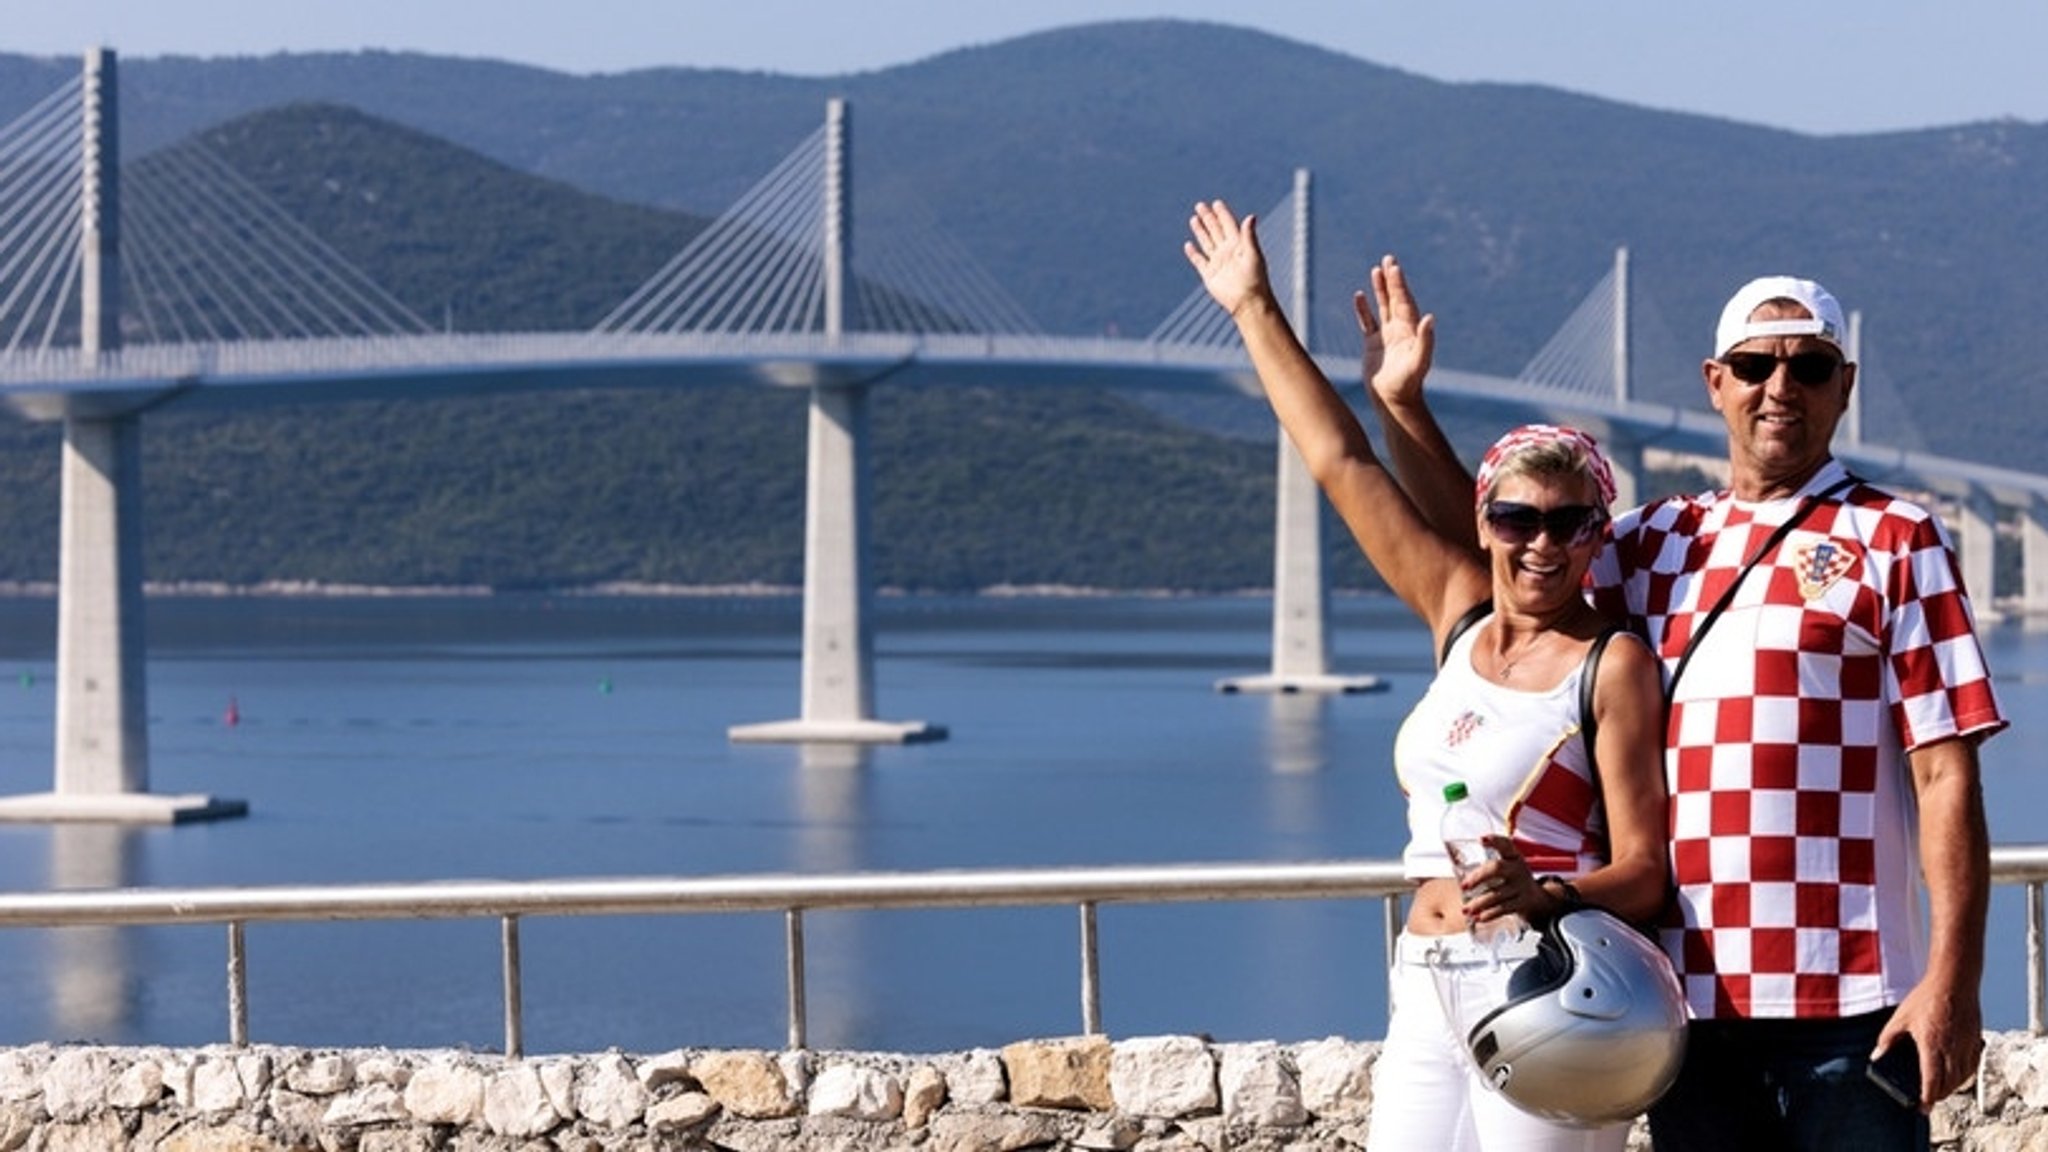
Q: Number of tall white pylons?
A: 5